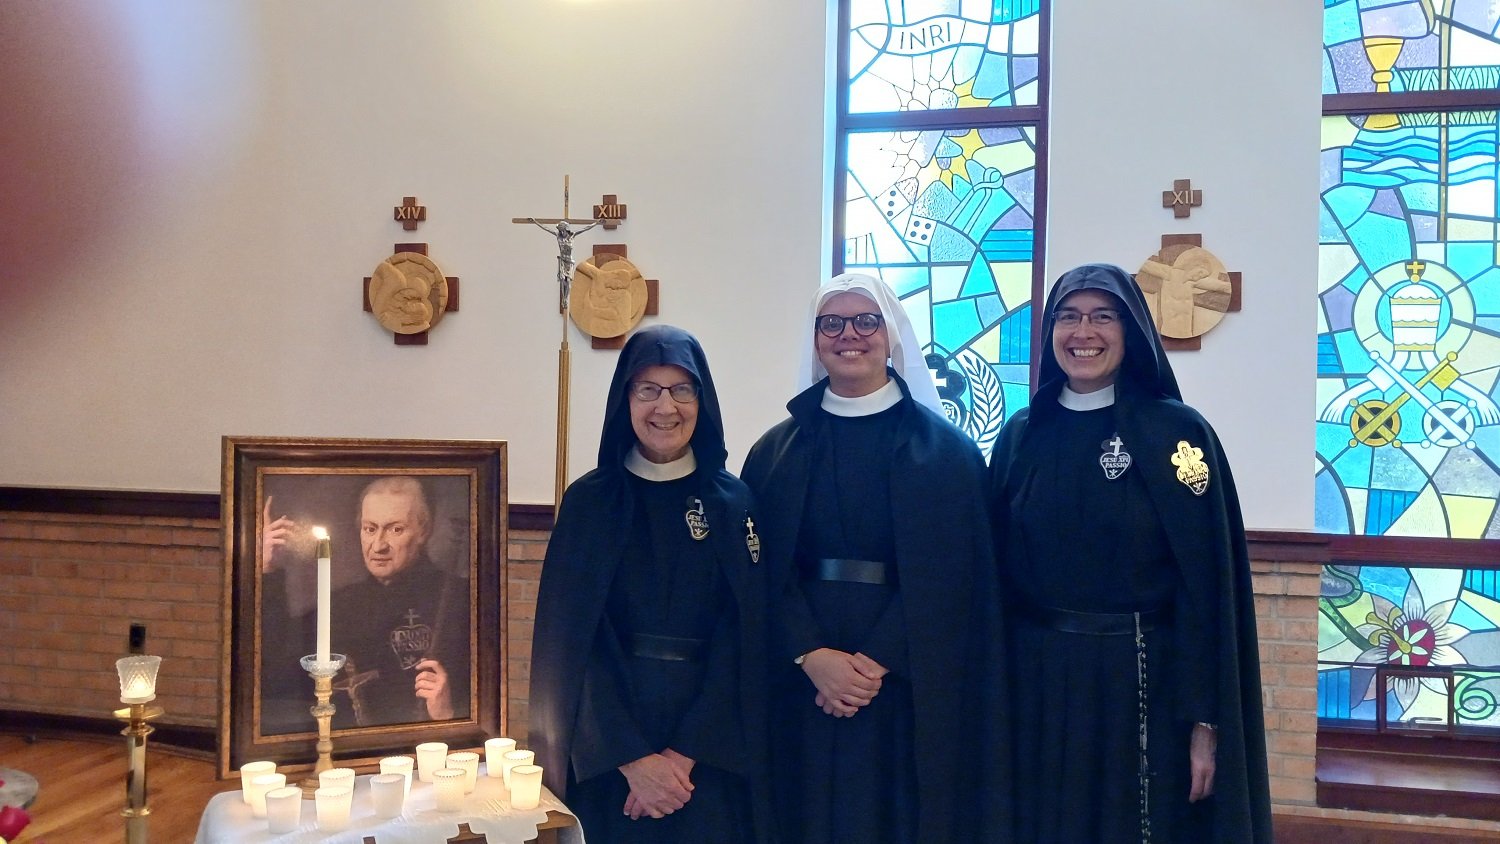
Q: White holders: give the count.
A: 13